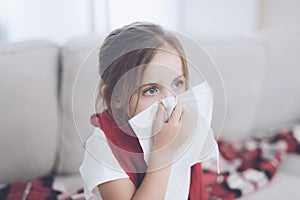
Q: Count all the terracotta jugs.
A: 0